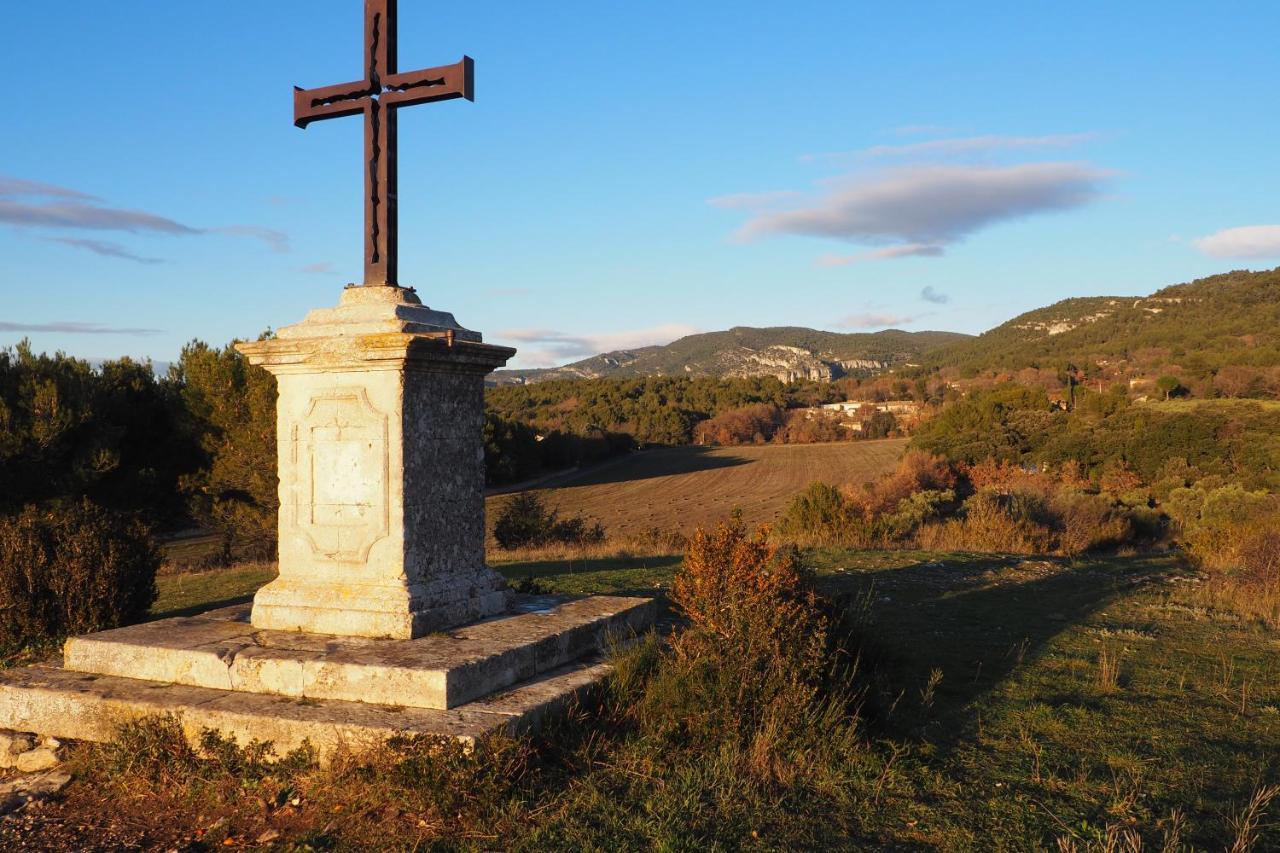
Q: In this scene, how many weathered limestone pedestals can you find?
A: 1